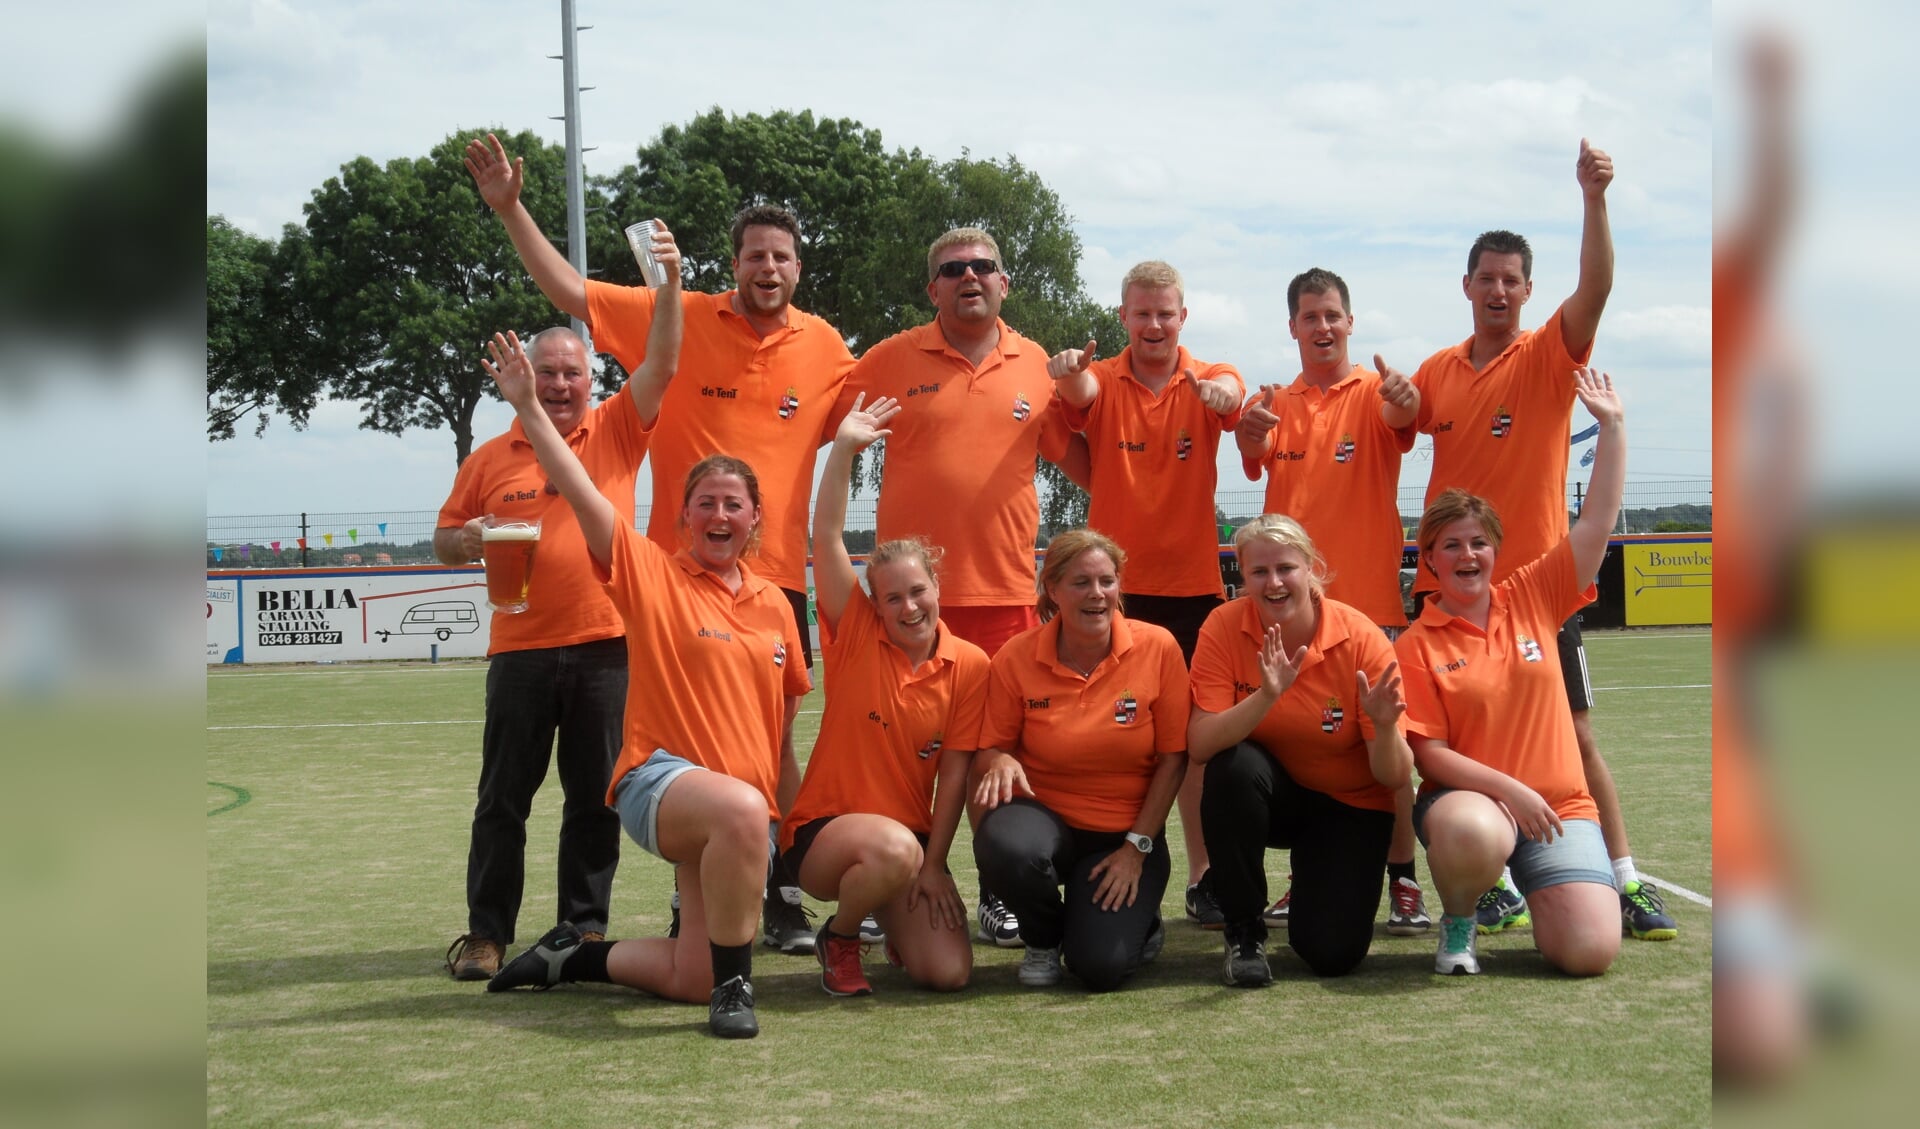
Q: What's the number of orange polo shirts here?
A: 11